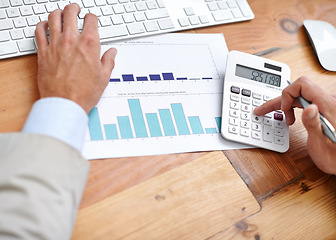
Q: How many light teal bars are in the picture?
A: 10